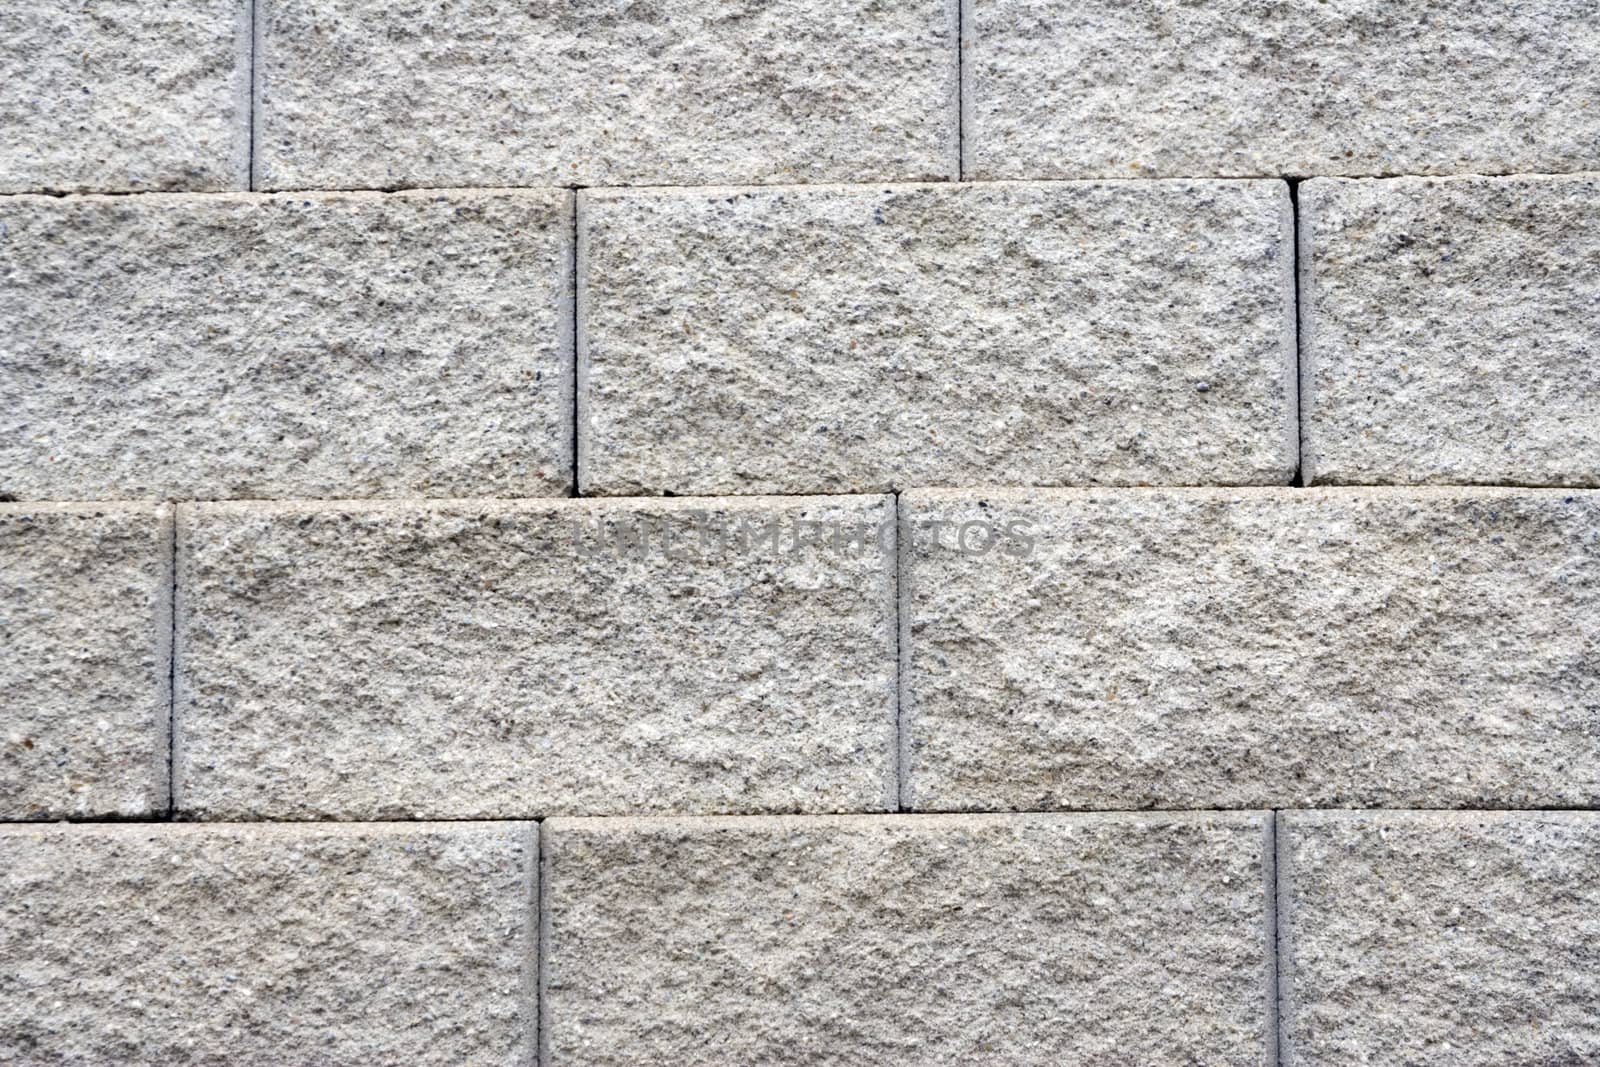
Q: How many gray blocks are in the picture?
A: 12